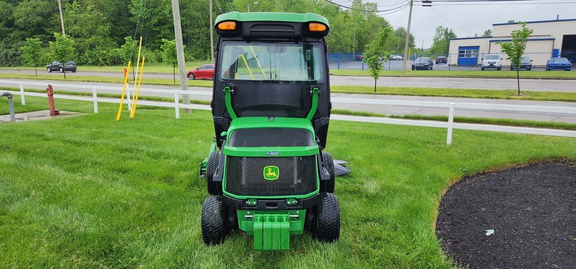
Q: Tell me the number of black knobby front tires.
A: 2